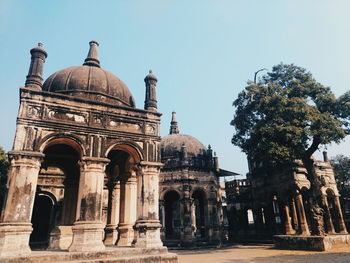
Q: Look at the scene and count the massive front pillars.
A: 3